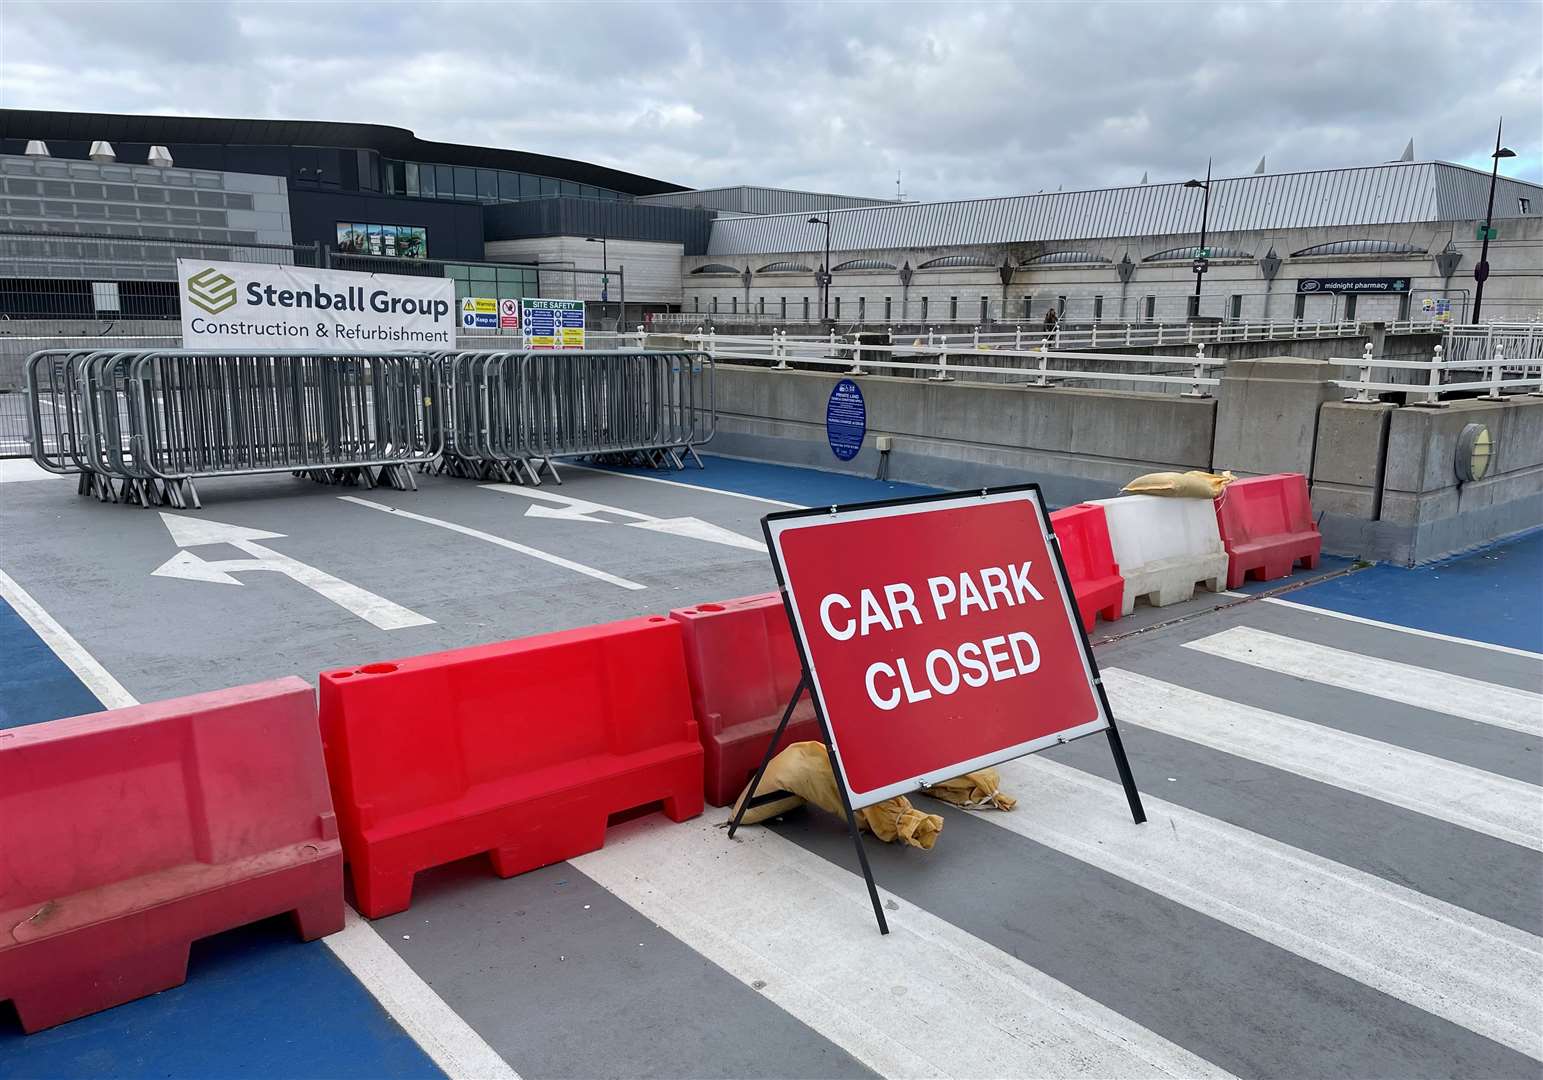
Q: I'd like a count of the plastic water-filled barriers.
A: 6